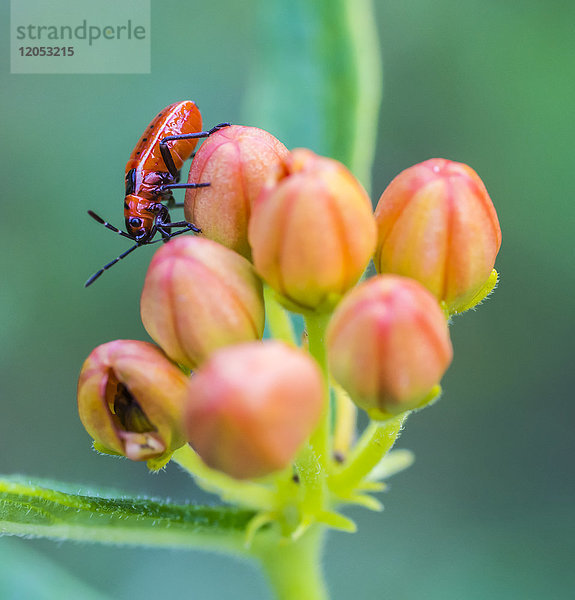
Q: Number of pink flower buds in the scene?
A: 7